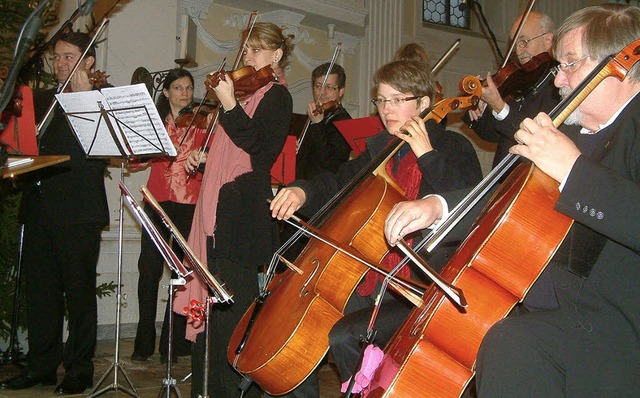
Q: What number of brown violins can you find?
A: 5